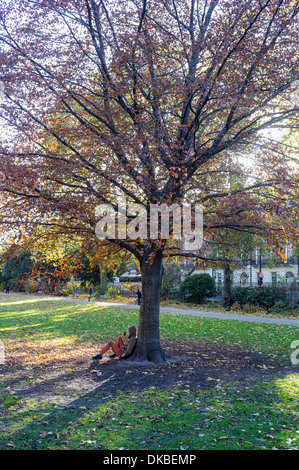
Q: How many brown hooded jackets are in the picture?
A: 1